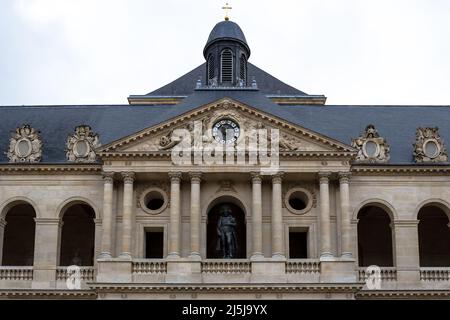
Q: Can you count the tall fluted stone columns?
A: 8